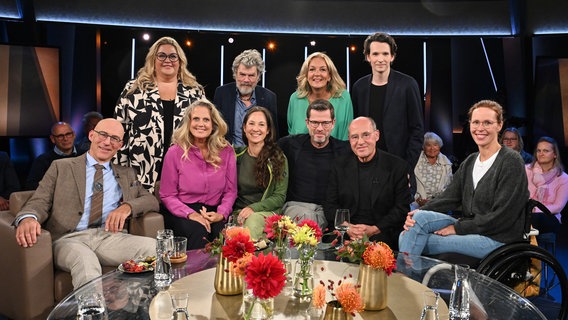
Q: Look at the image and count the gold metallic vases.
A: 3